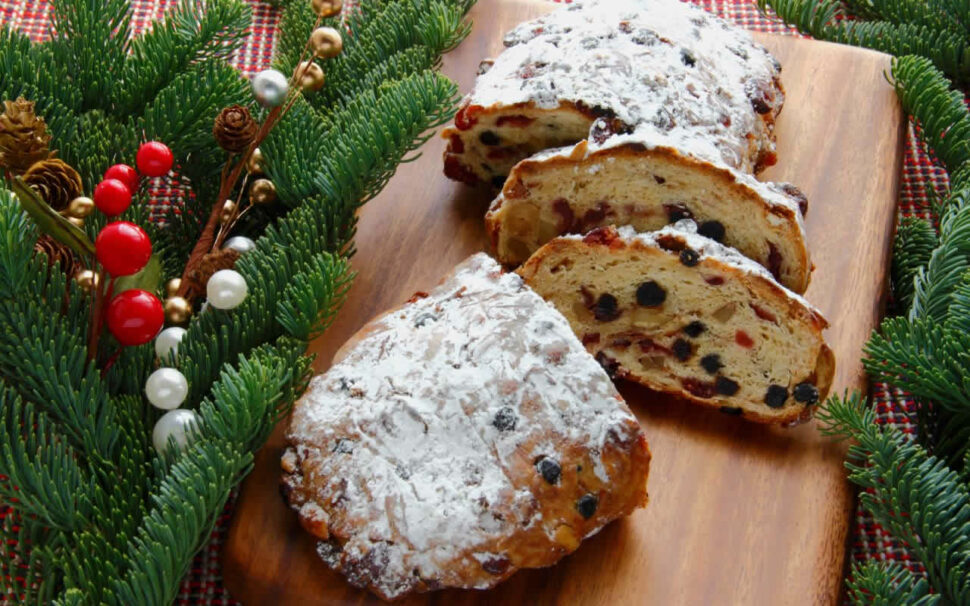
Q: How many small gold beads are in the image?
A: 11